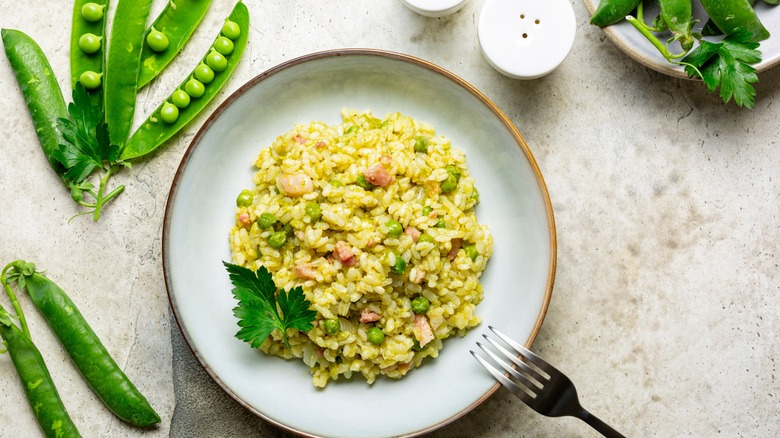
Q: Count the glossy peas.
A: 11